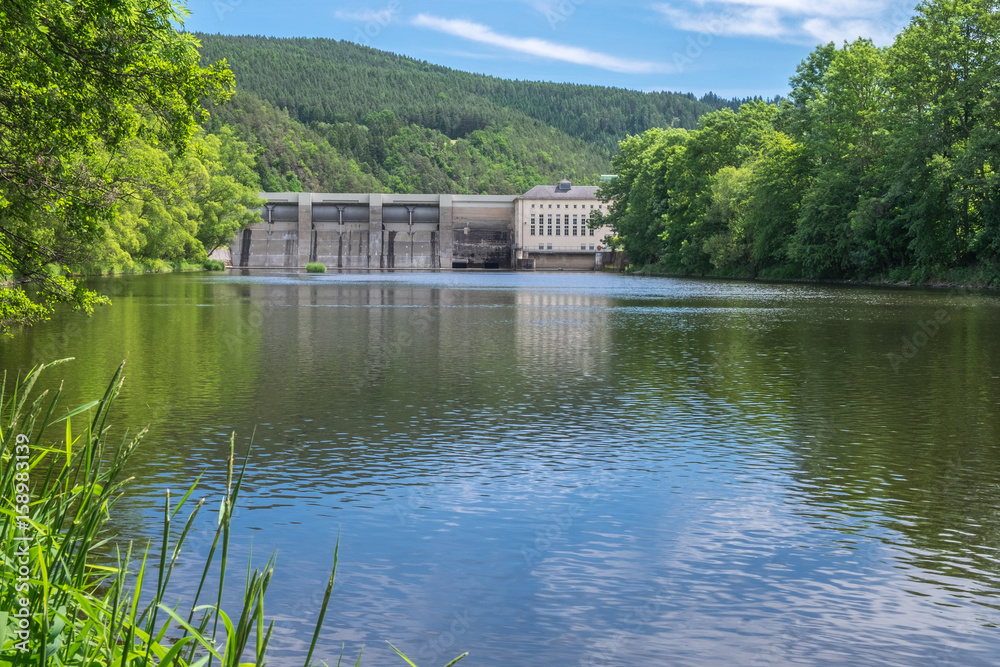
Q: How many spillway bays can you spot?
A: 3